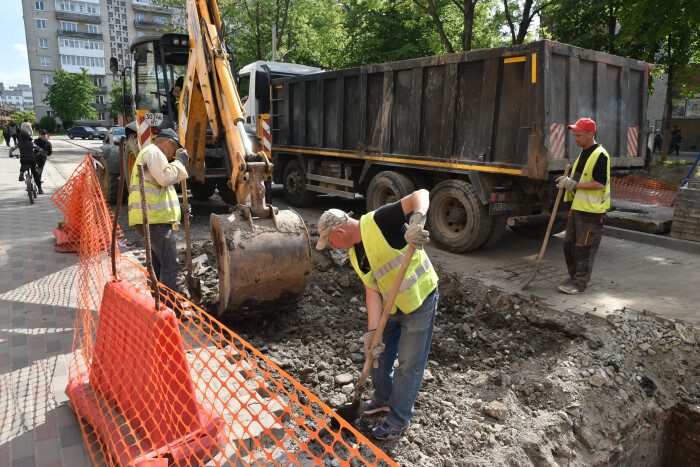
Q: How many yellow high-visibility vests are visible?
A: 3